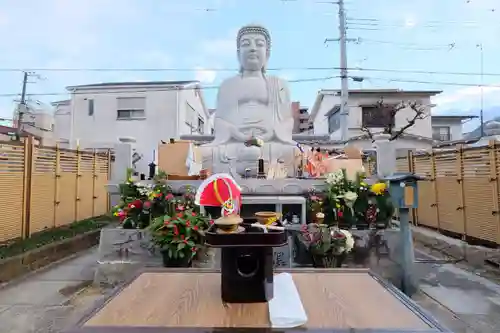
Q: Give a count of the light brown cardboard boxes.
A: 2